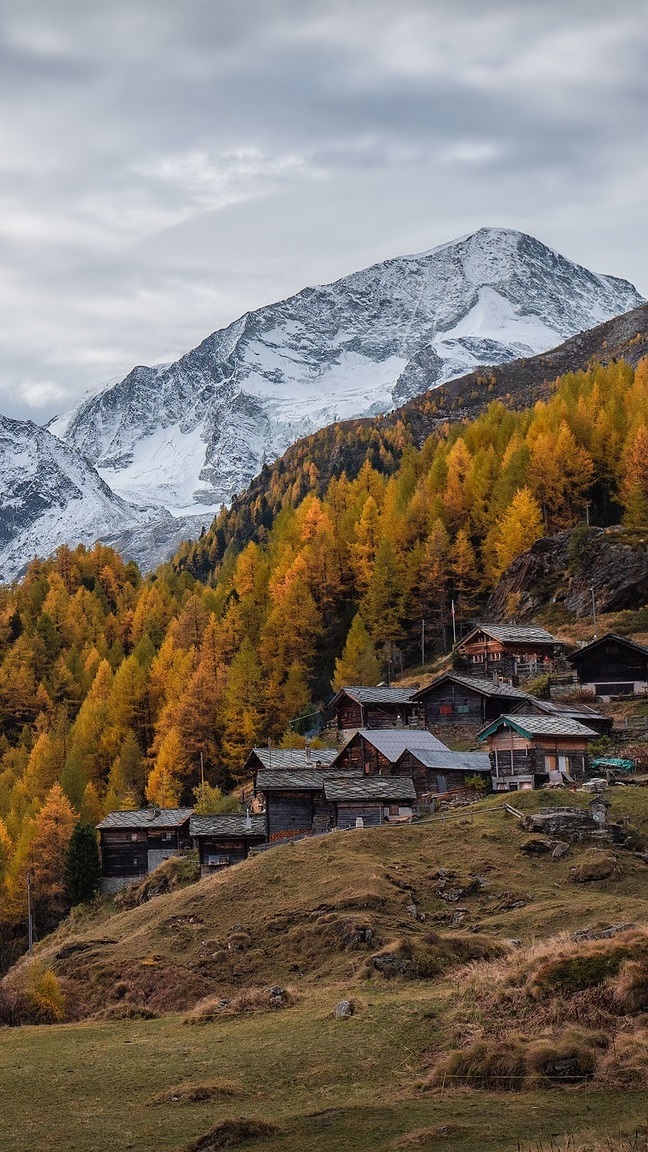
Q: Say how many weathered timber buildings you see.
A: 13